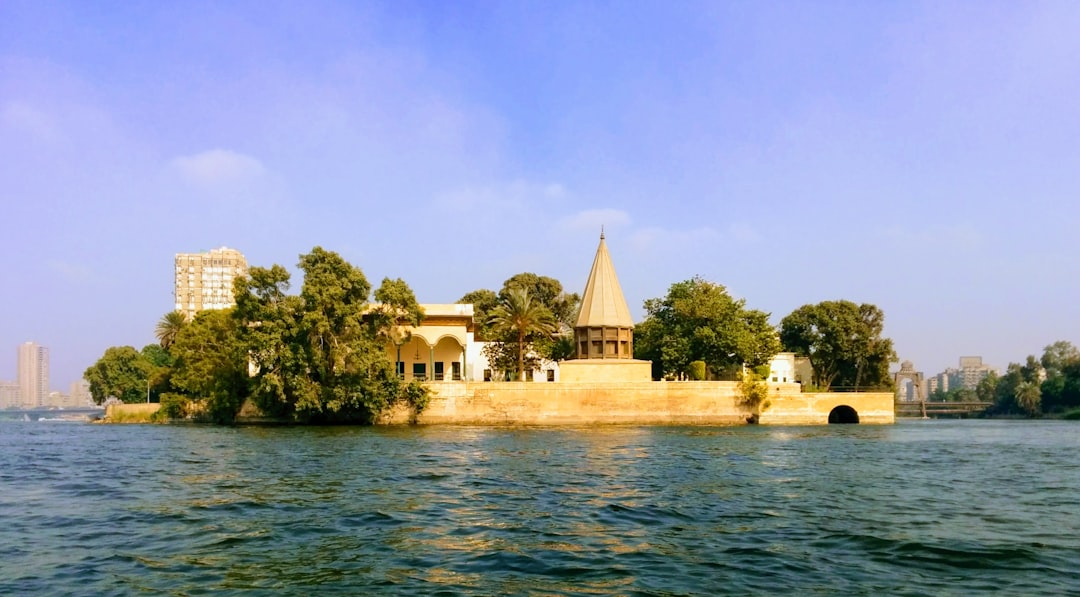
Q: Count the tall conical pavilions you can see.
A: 1